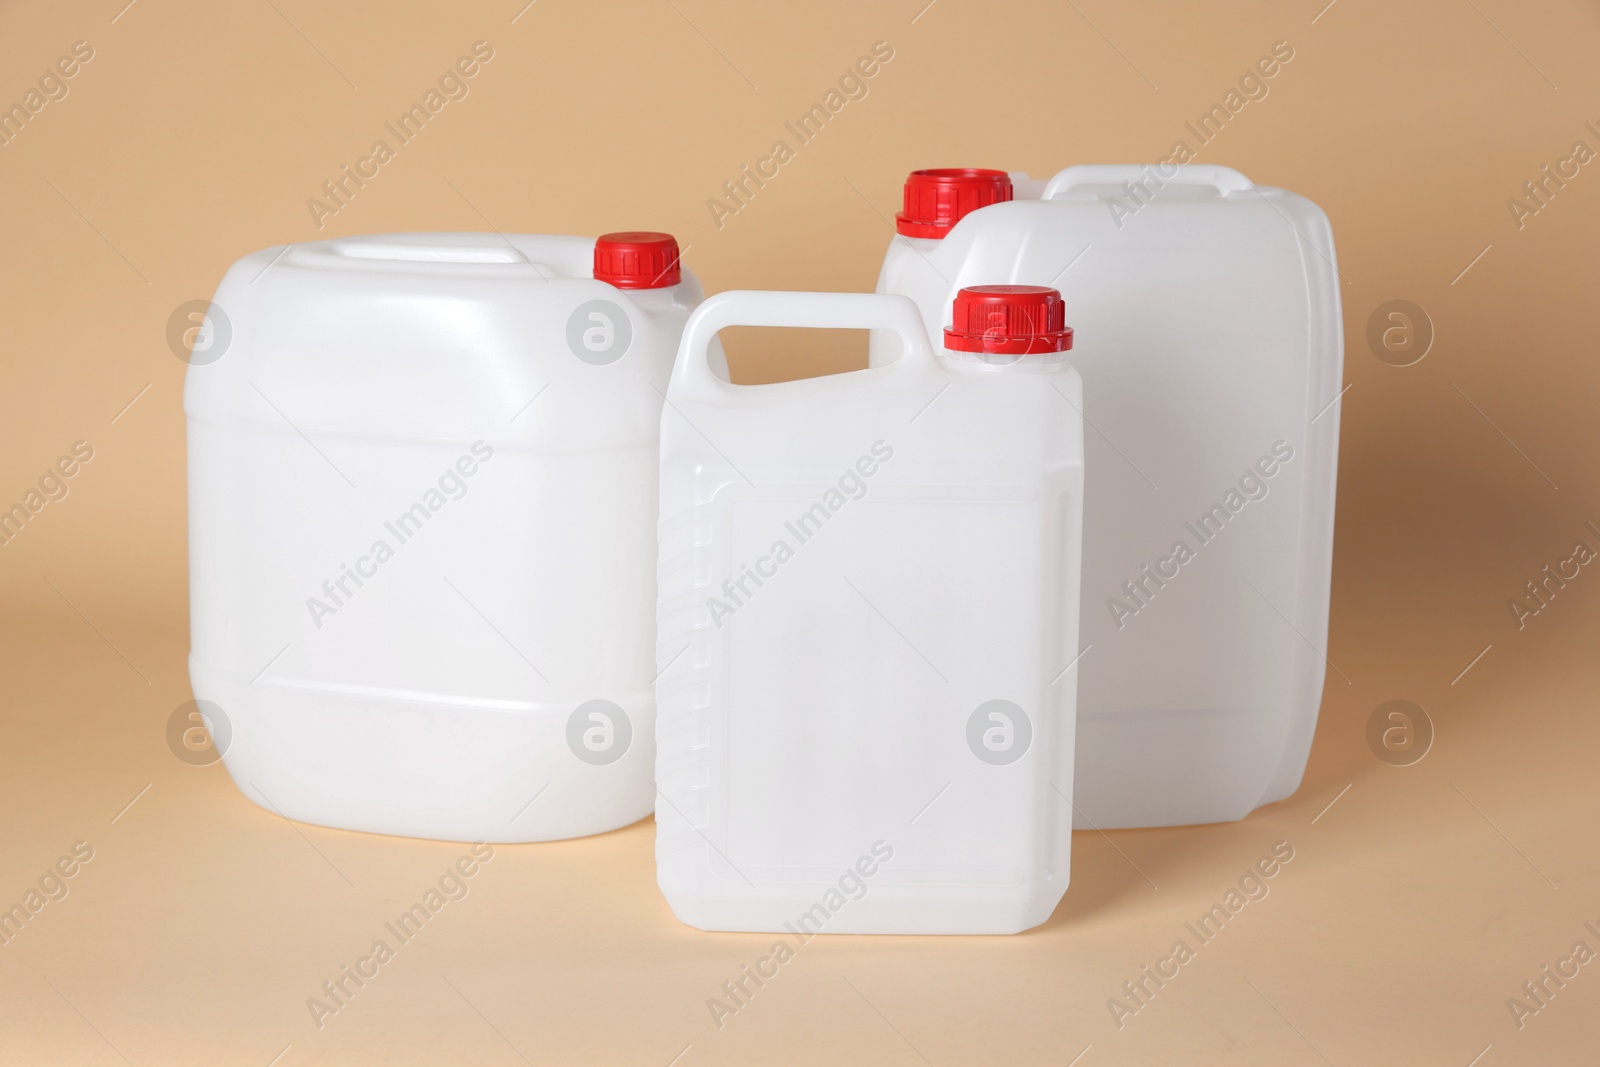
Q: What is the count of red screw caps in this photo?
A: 3